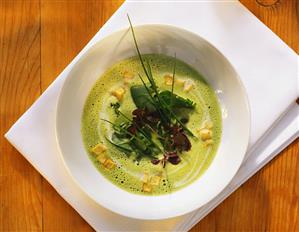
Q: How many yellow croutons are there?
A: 14